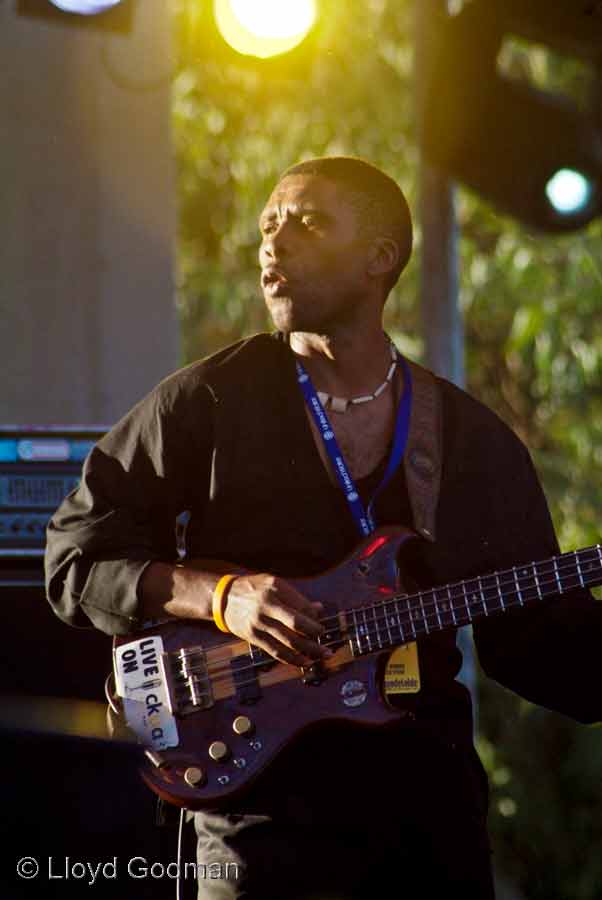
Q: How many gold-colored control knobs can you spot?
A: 3